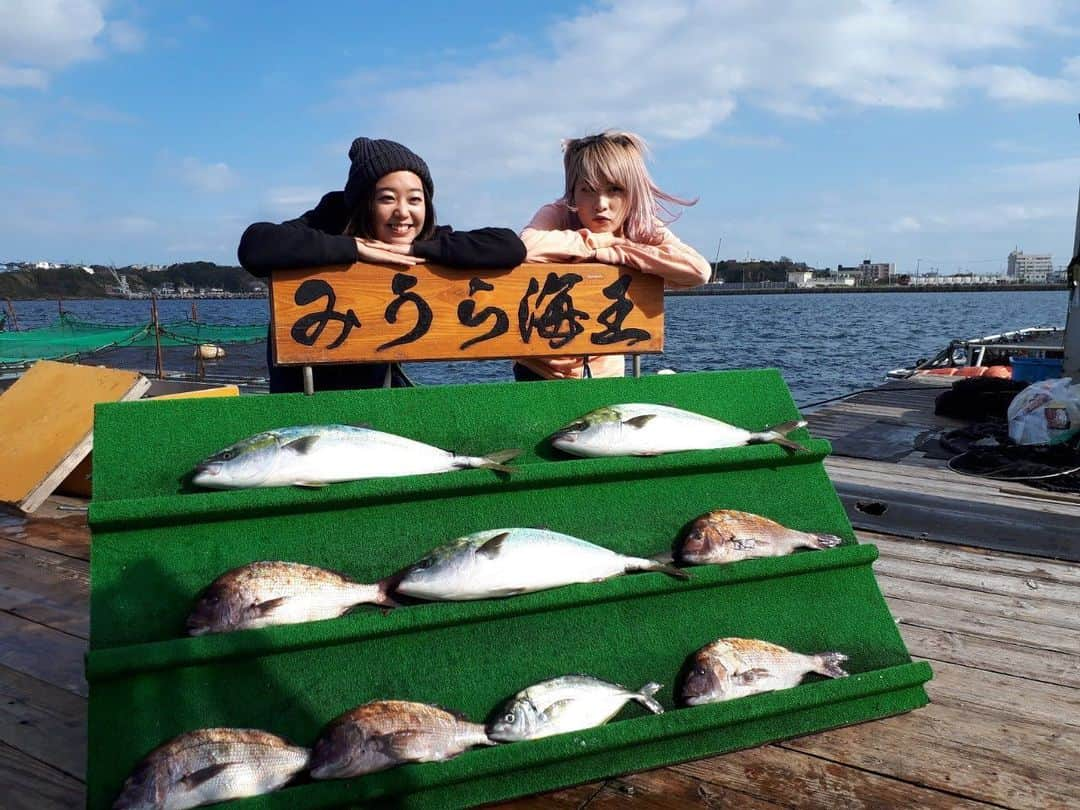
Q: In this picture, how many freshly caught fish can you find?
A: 9